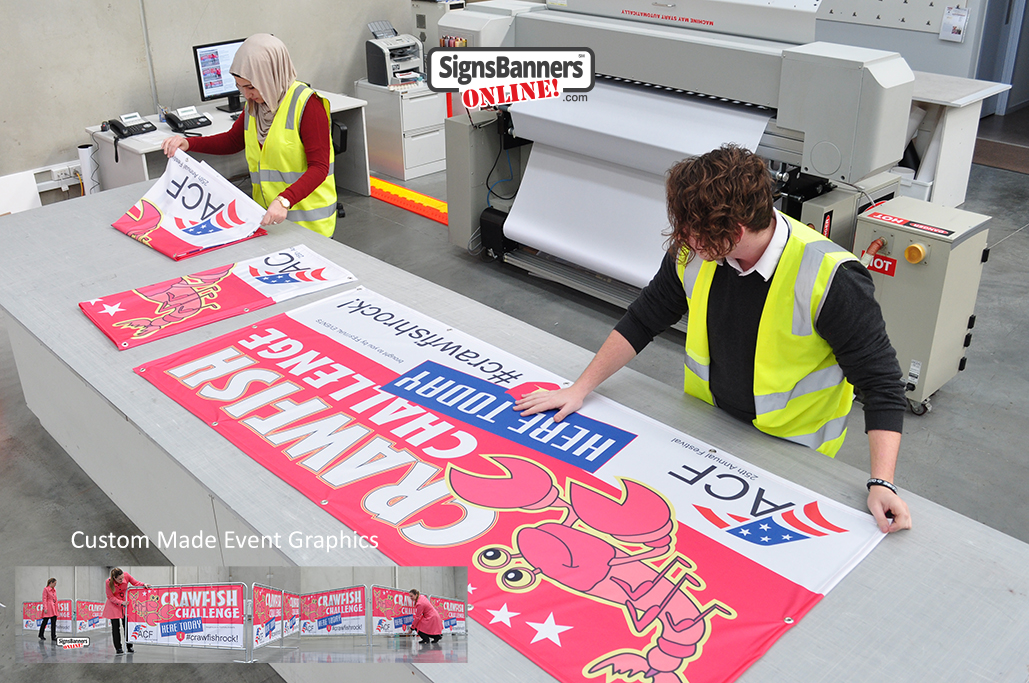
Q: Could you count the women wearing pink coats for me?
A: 3